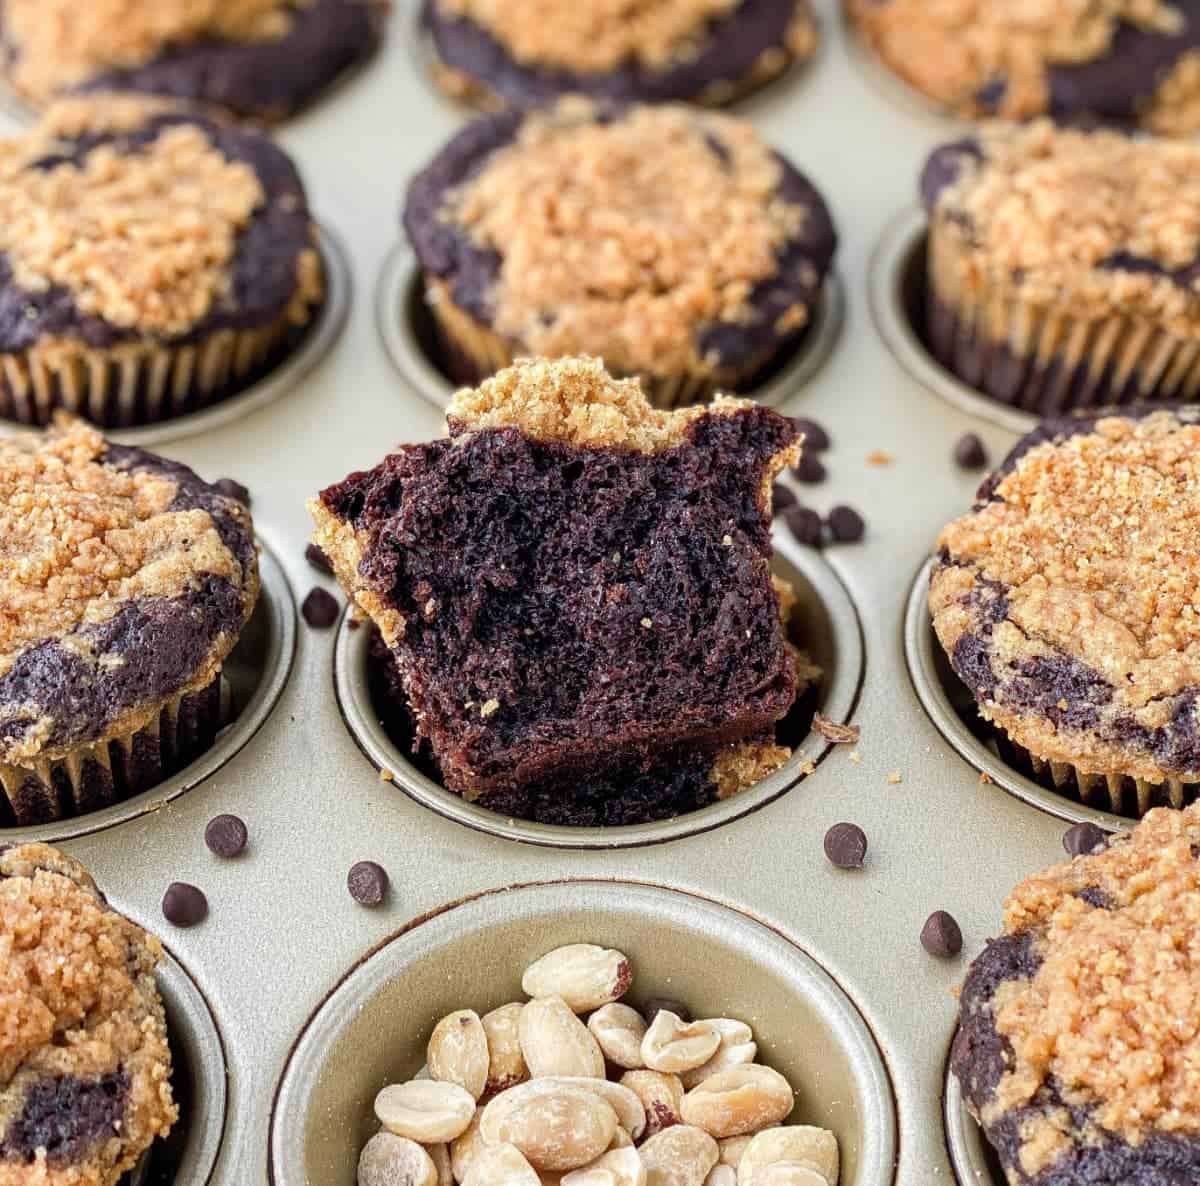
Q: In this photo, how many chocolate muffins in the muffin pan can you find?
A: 11